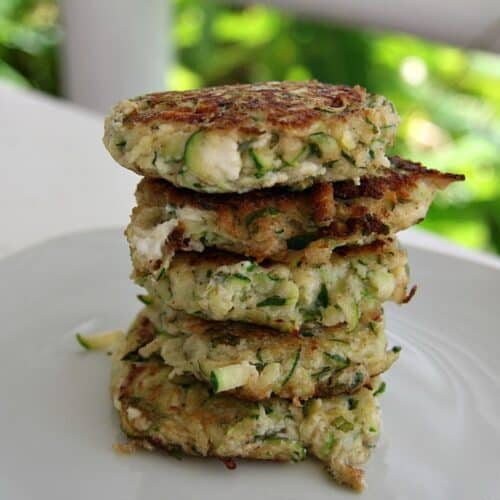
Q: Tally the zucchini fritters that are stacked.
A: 5